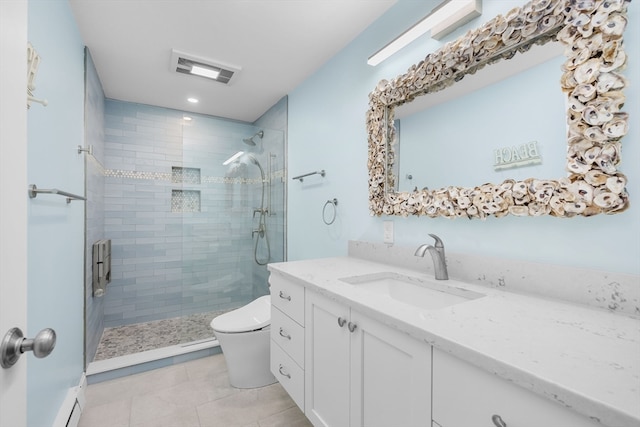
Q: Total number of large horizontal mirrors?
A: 1